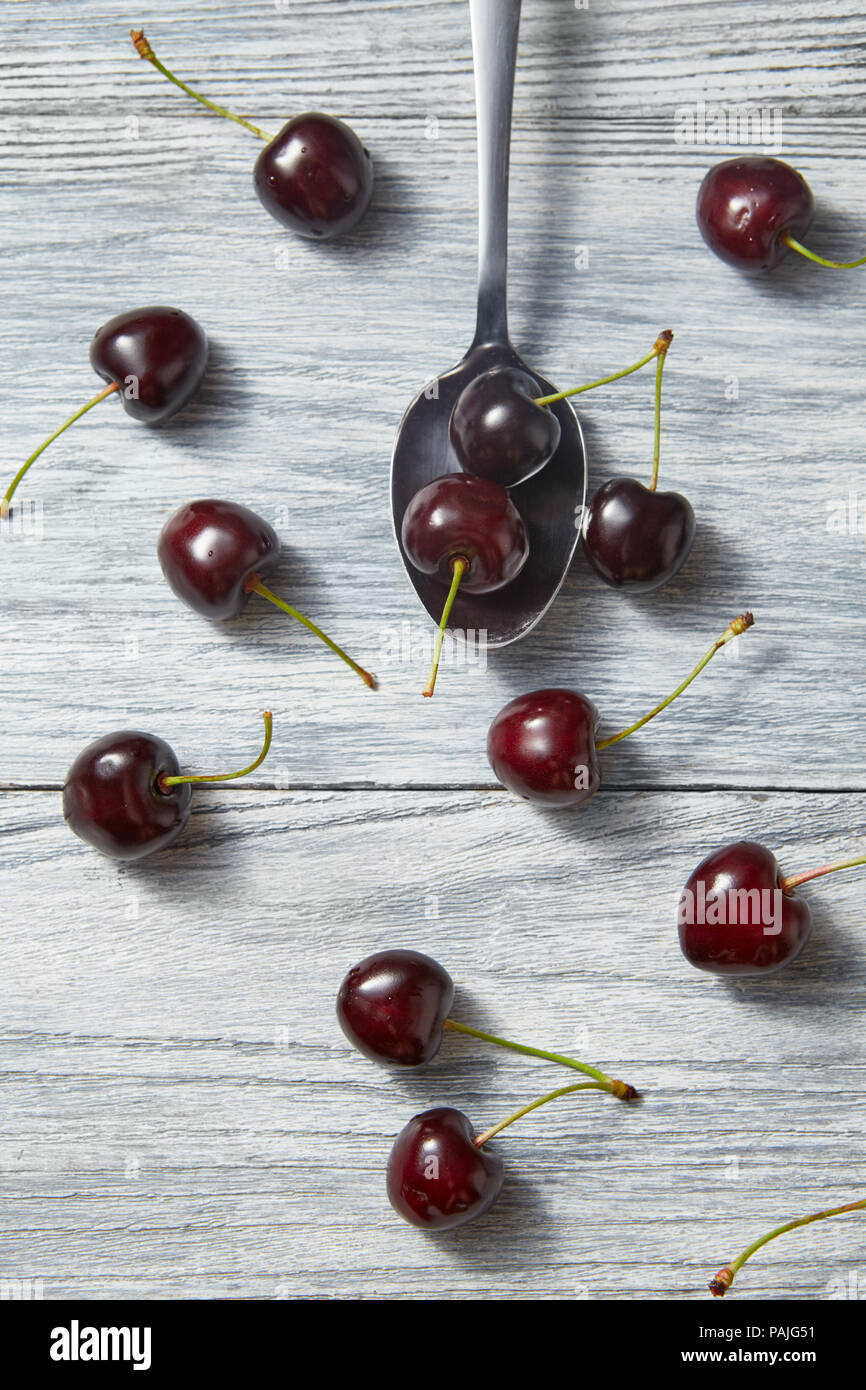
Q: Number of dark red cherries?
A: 12